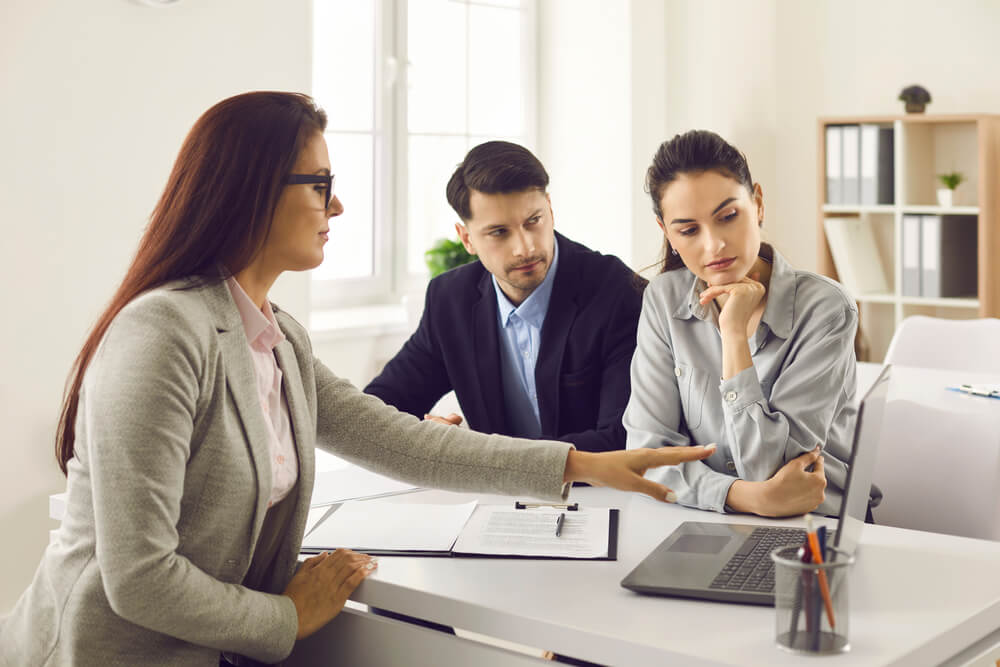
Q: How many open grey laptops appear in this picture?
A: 1